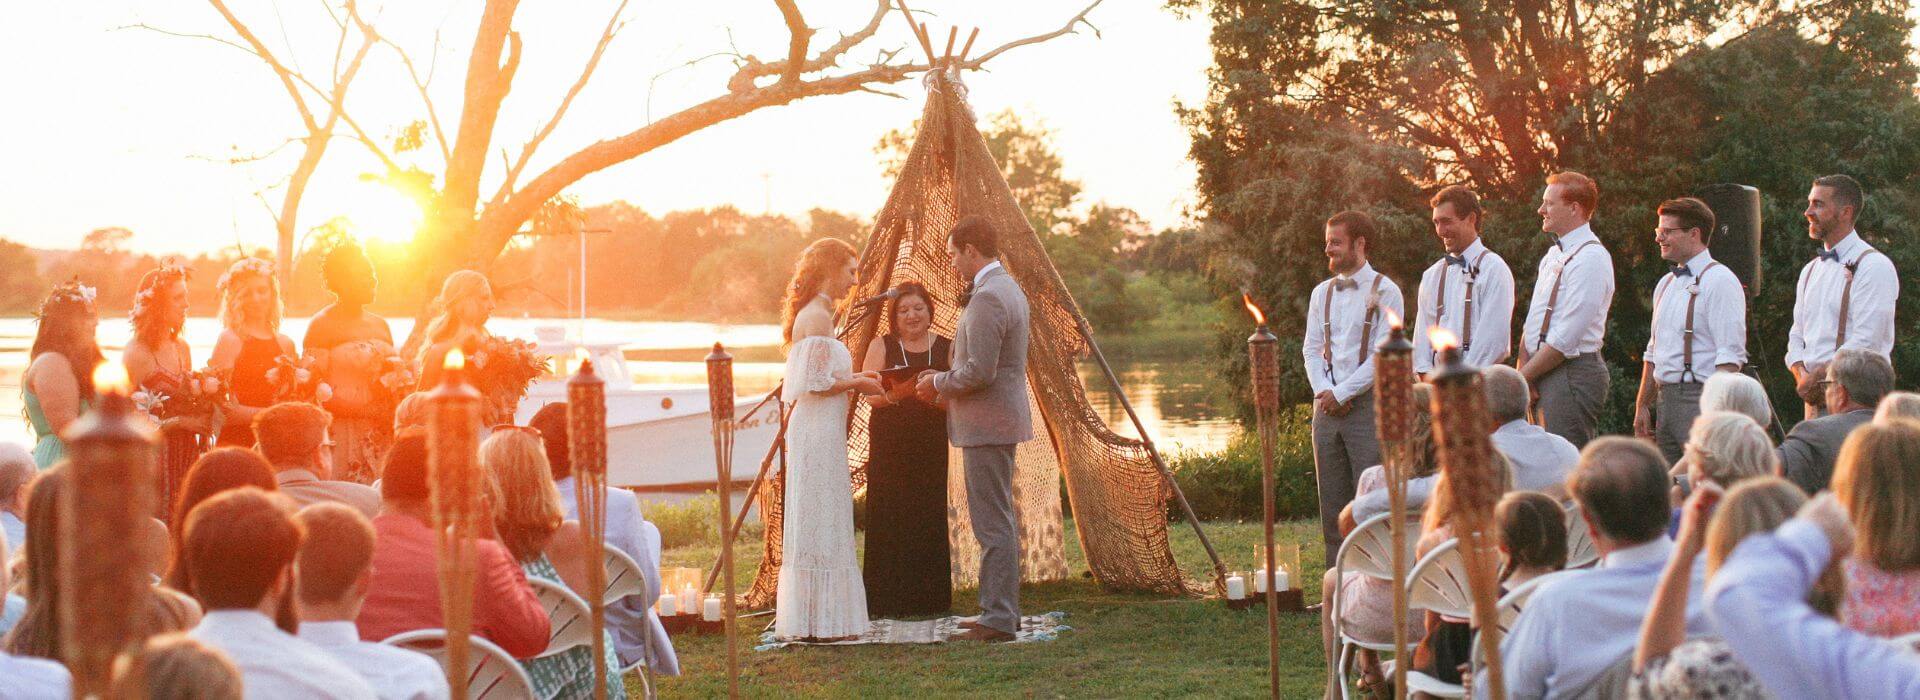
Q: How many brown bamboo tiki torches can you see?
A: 7